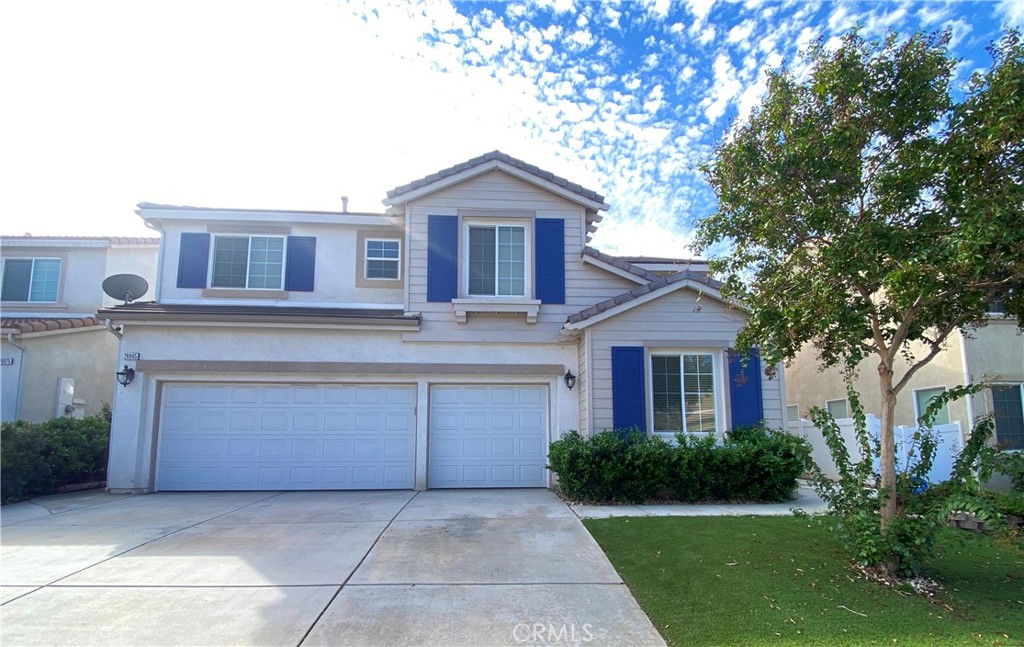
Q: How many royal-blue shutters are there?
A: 6